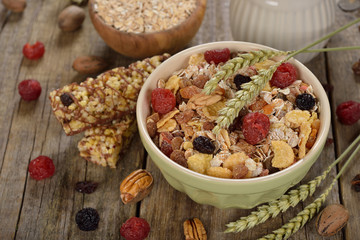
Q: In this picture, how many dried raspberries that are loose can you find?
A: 5